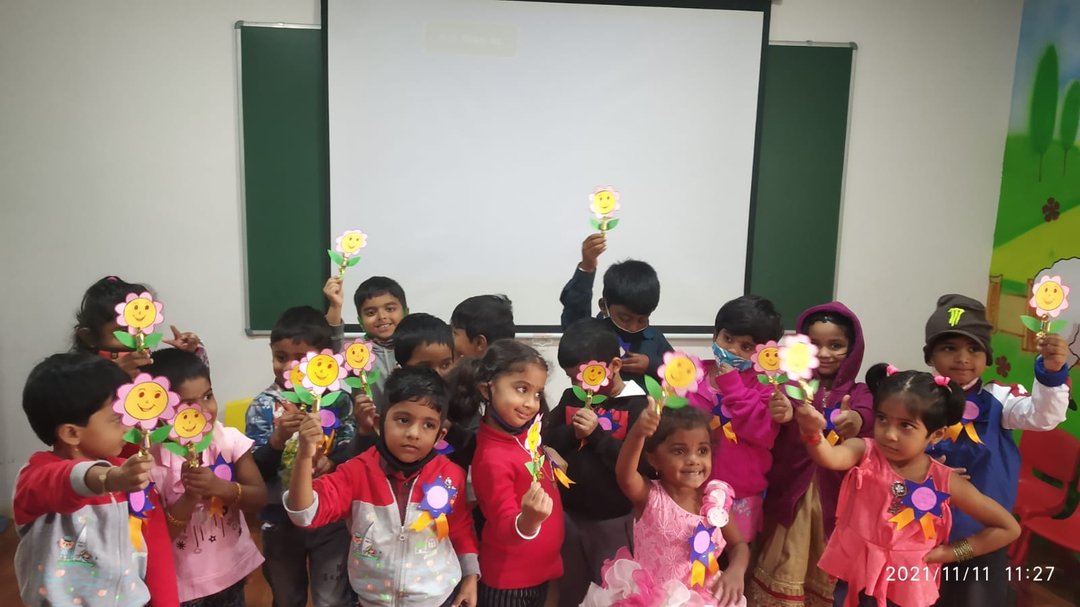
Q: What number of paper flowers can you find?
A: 14